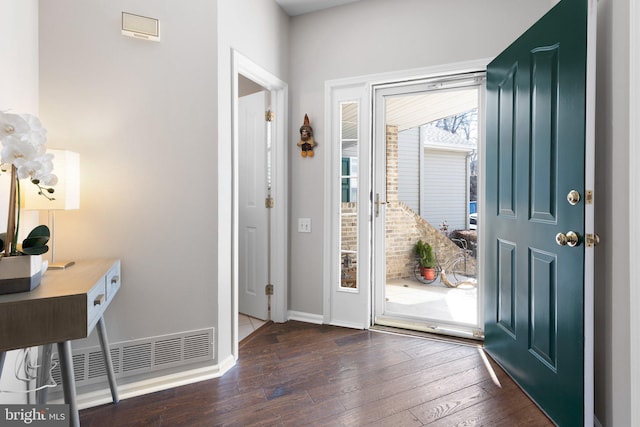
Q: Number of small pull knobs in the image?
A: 2